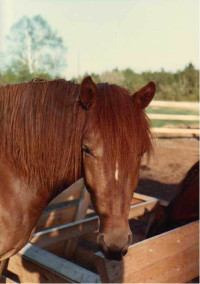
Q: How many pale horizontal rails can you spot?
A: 3